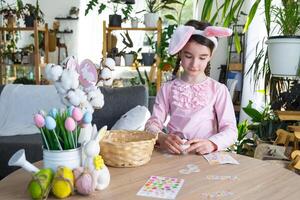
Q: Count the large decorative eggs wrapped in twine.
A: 3